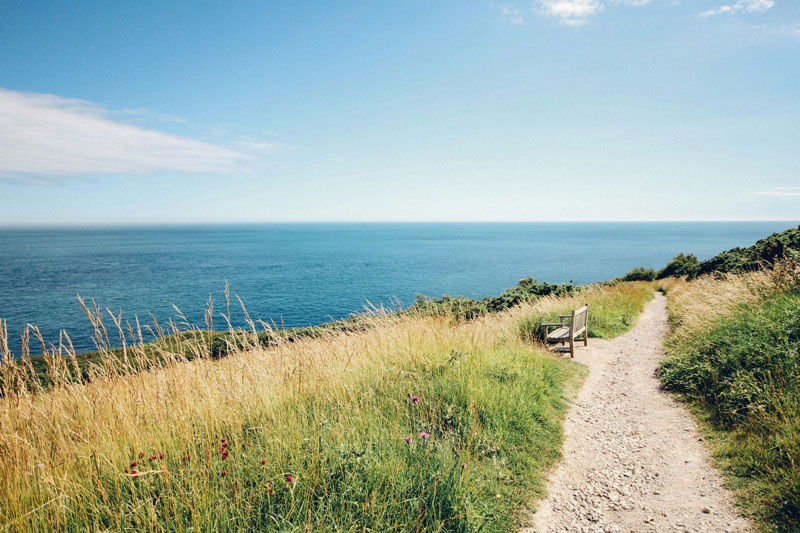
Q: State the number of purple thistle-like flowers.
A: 3